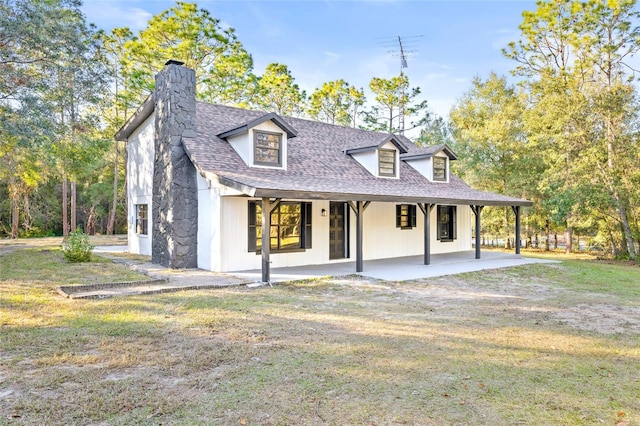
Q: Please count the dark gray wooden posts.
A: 5